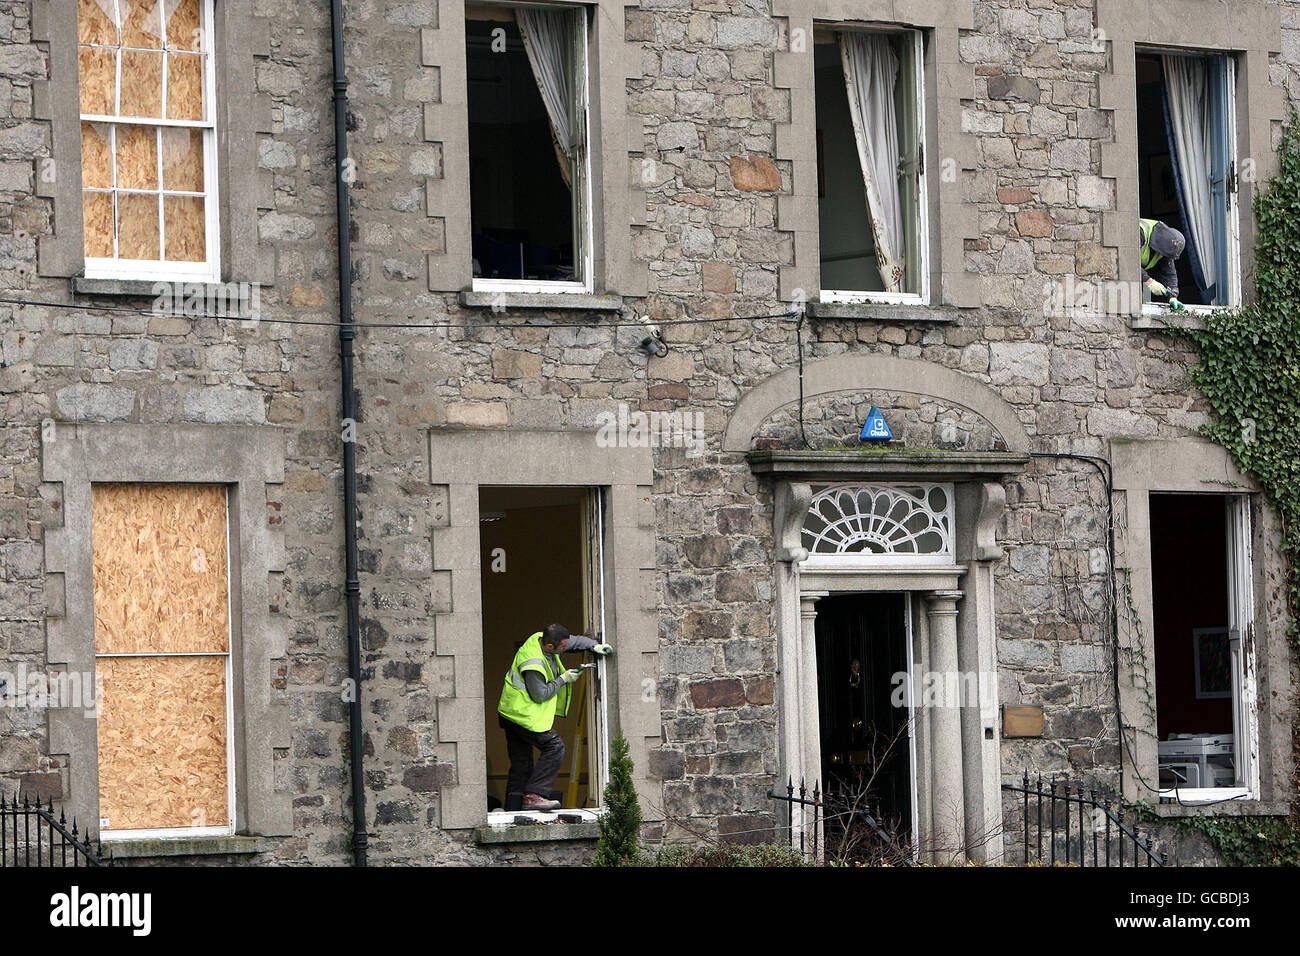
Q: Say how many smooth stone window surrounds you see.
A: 7